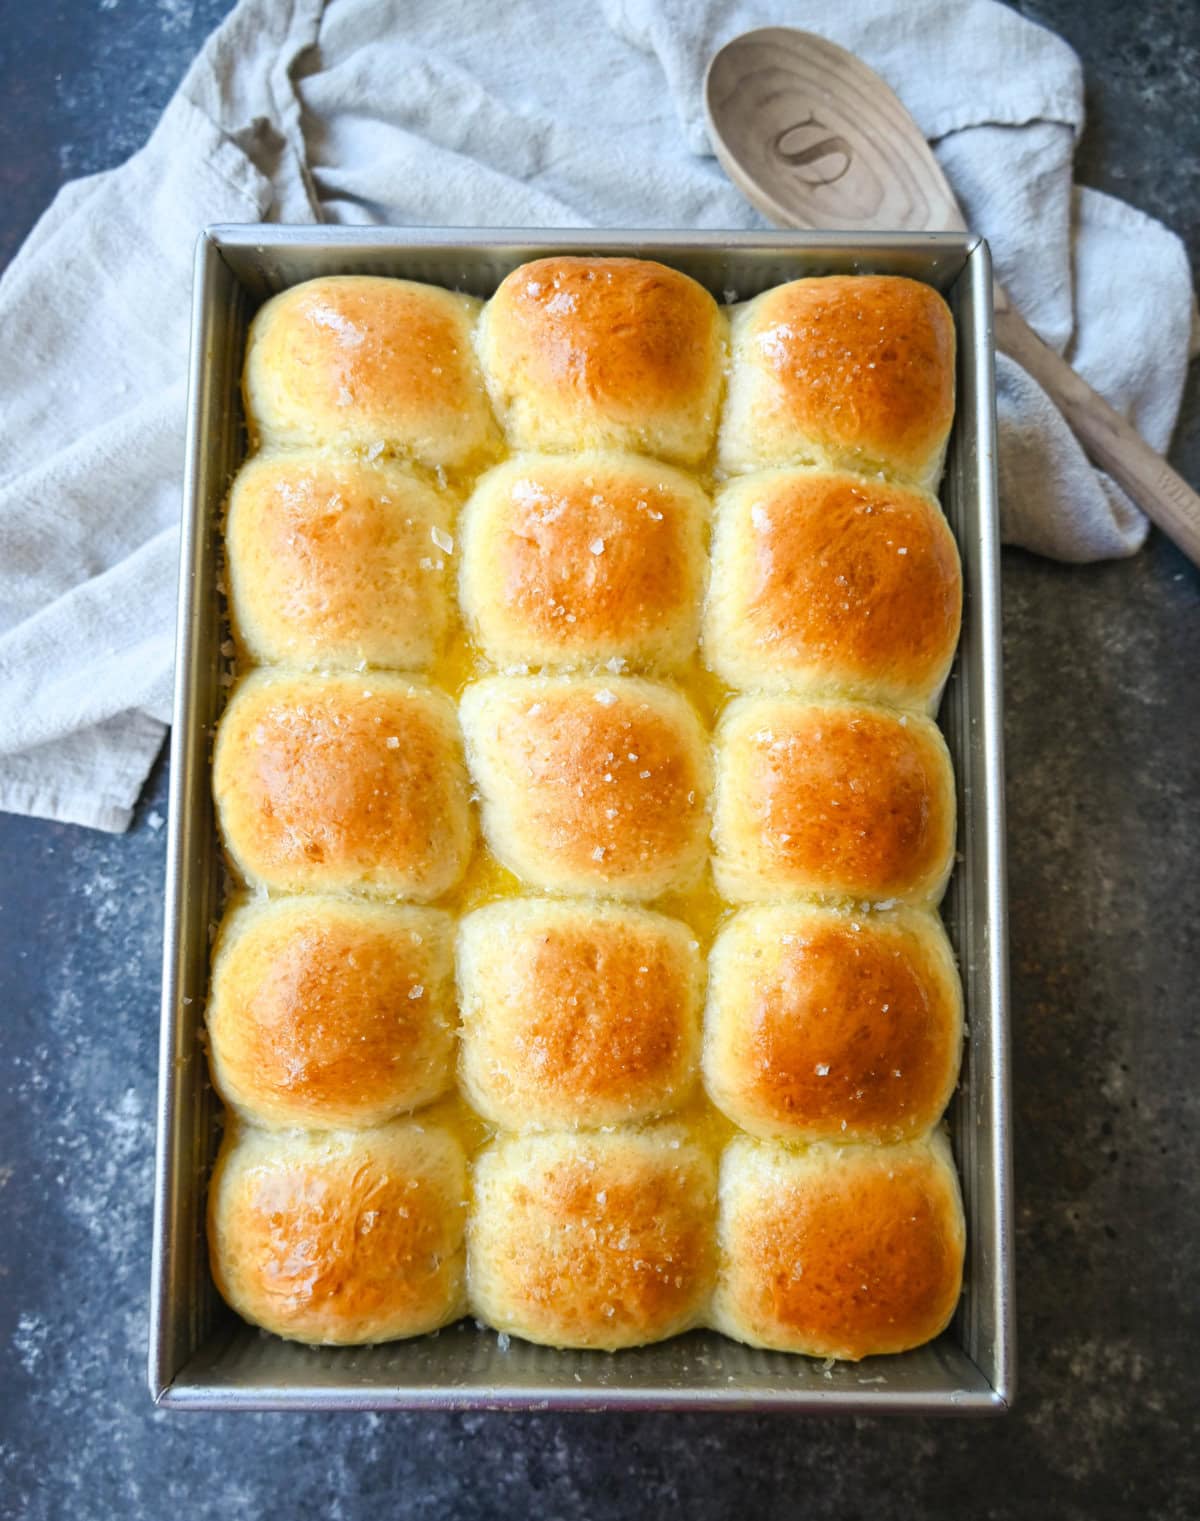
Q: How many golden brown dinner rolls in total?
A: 15